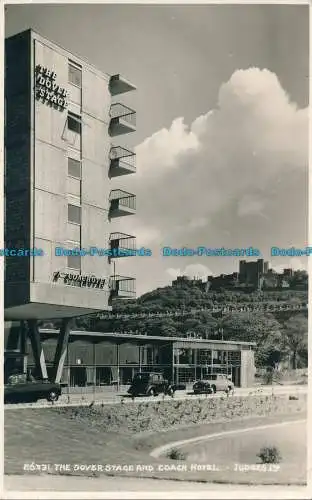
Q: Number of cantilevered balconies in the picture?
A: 5